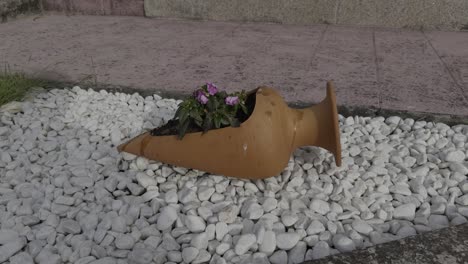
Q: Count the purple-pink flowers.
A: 3